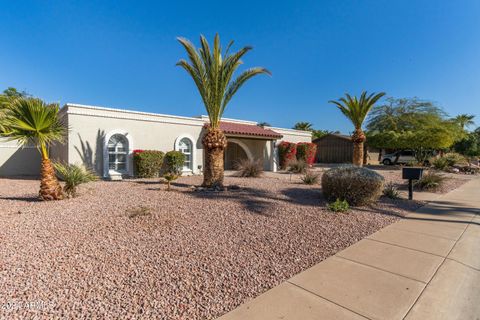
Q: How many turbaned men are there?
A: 0